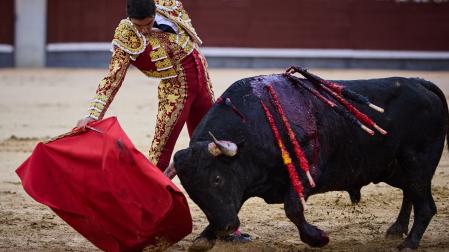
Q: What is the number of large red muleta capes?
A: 1